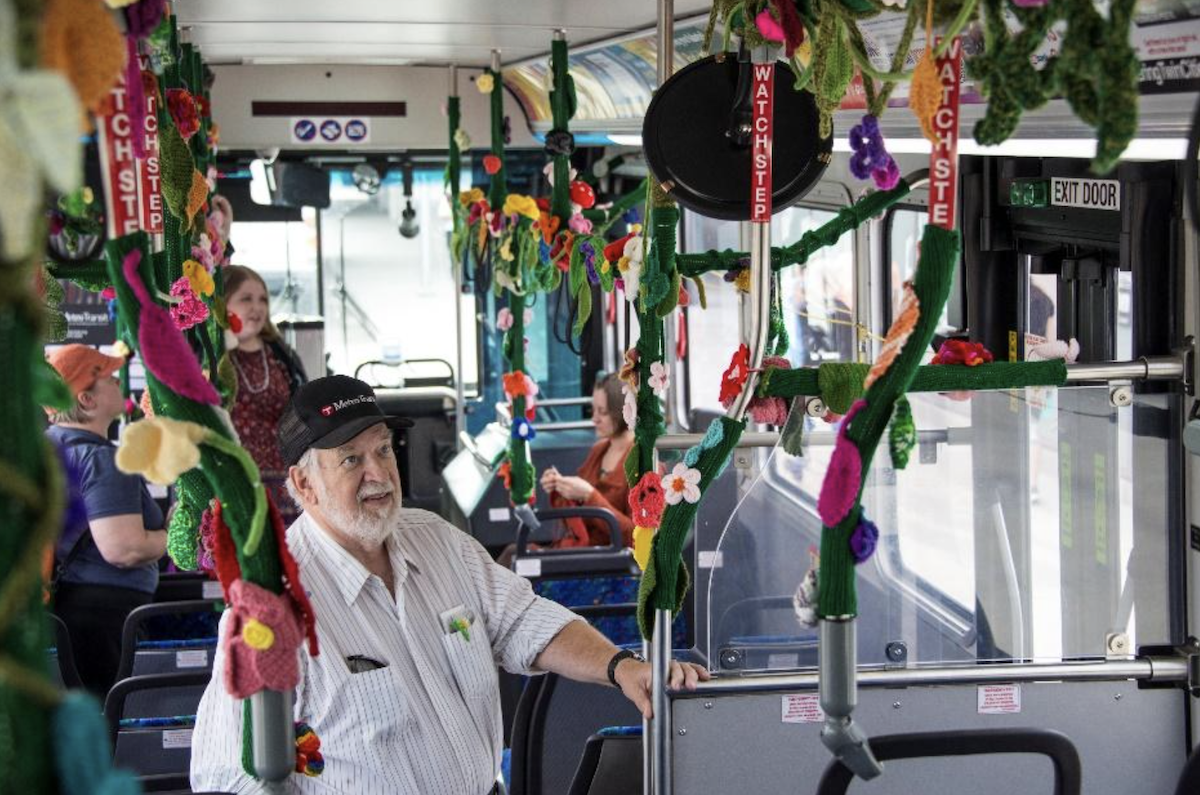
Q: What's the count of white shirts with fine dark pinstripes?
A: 1